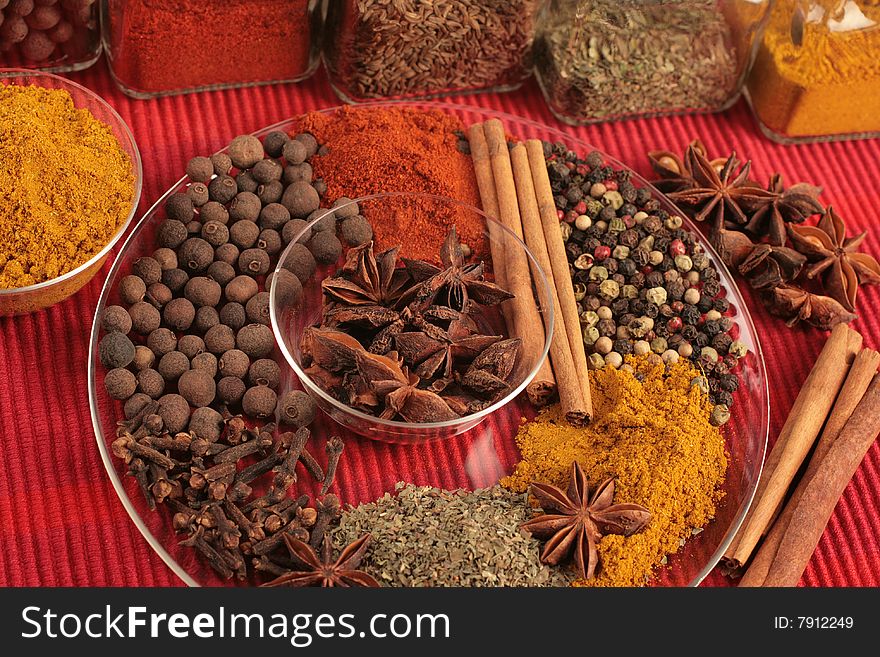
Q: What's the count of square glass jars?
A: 5